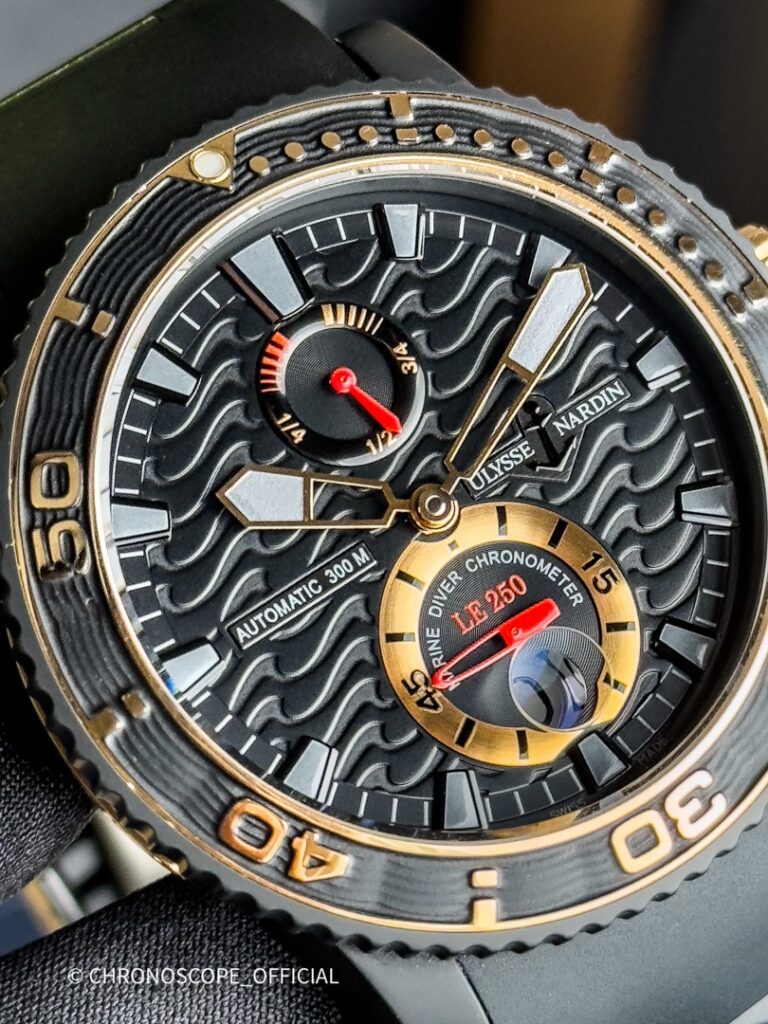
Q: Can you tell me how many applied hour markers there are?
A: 12